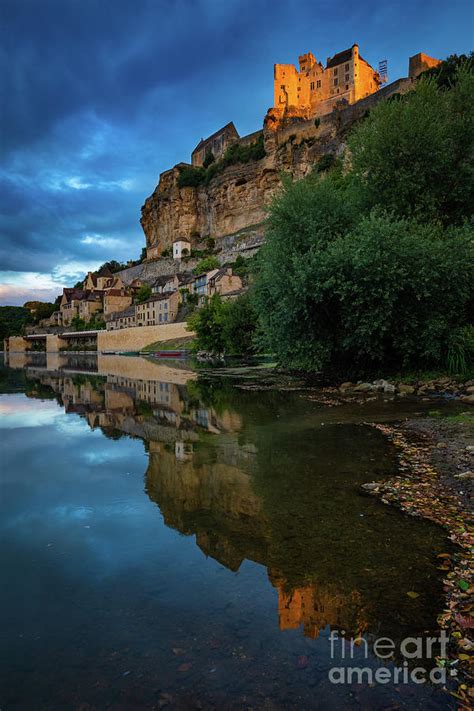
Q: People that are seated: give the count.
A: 0